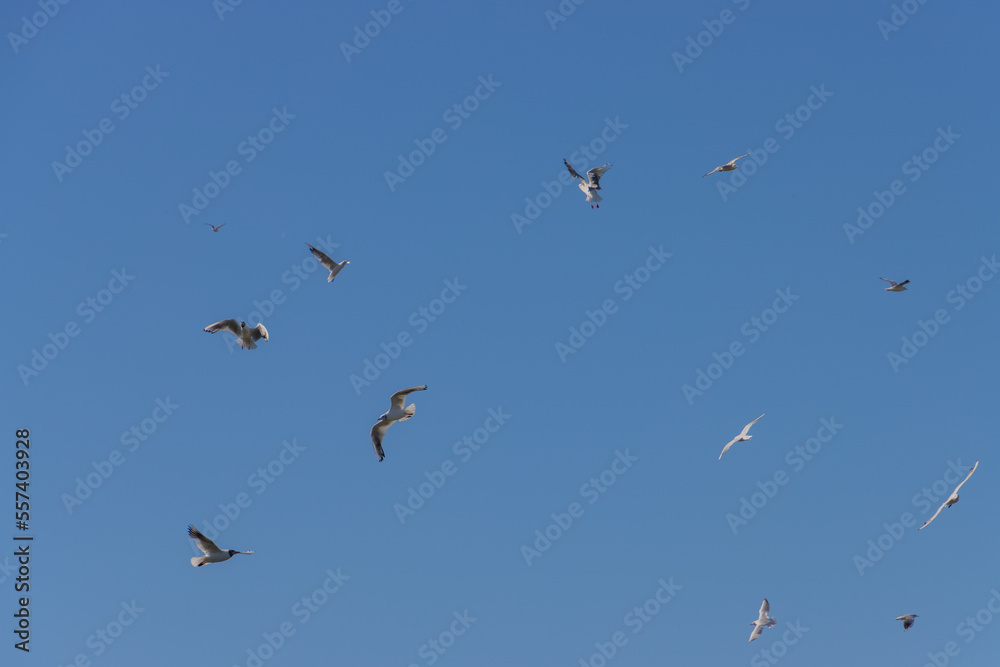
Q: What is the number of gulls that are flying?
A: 12